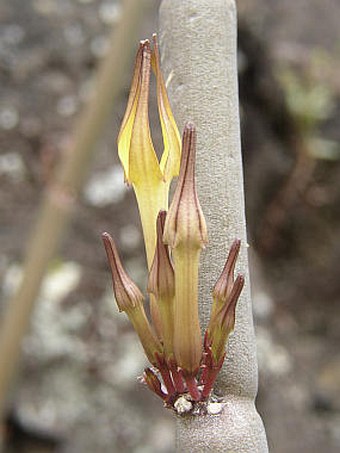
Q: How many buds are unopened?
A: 5